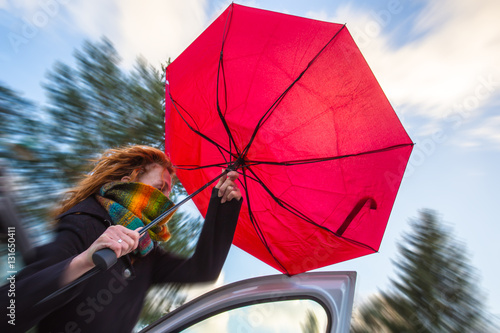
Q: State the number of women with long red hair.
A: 1